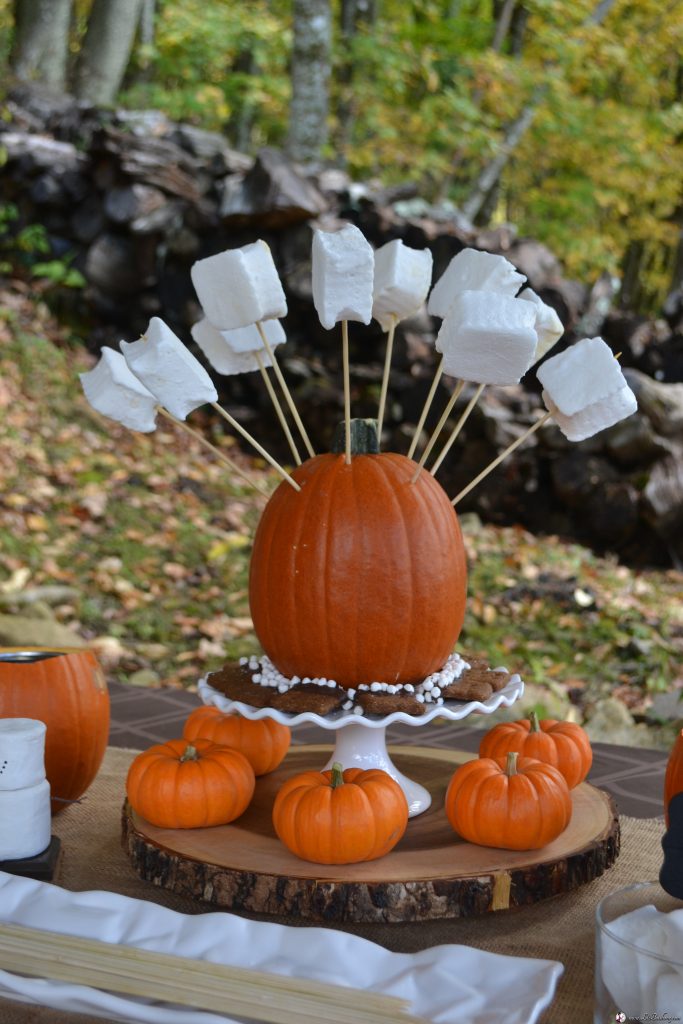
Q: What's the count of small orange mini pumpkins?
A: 5